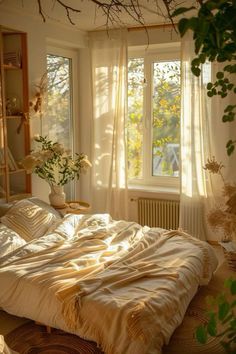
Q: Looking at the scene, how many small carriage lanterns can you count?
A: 0